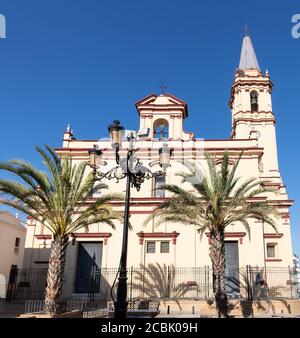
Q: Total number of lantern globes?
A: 3